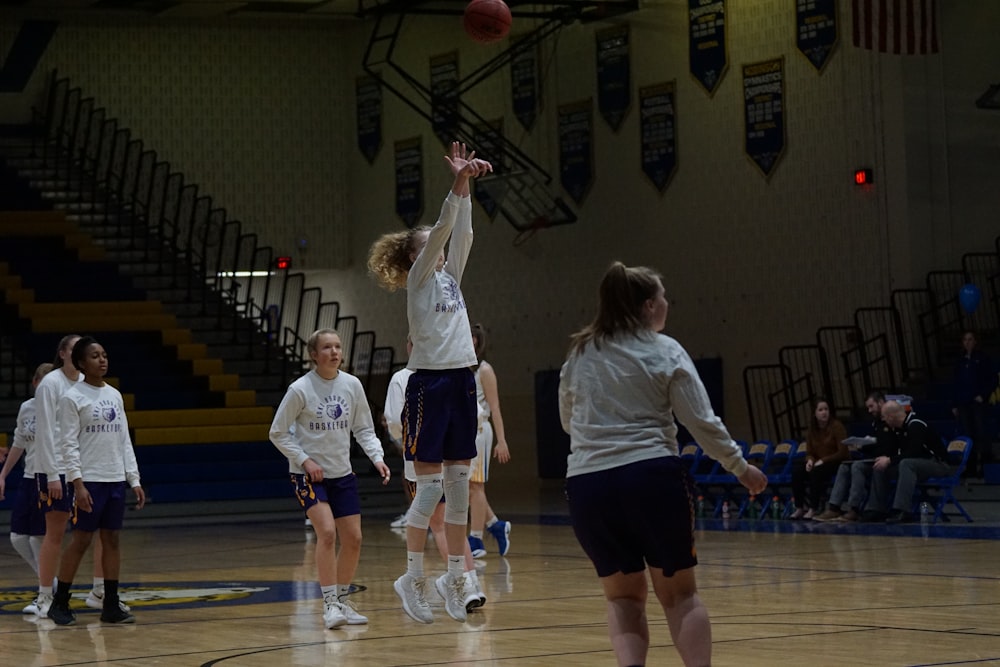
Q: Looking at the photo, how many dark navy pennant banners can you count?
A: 11